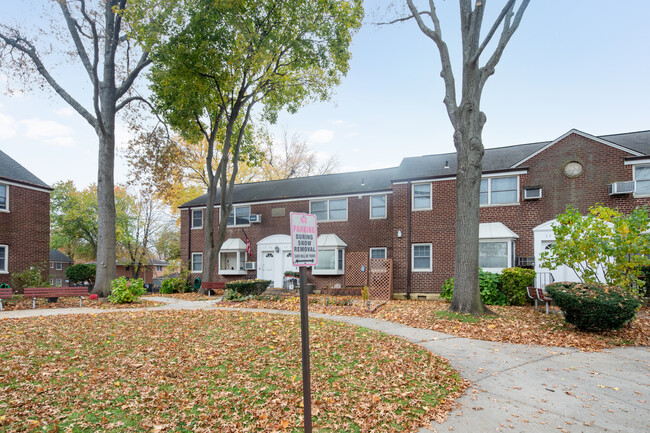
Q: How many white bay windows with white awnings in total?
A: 3